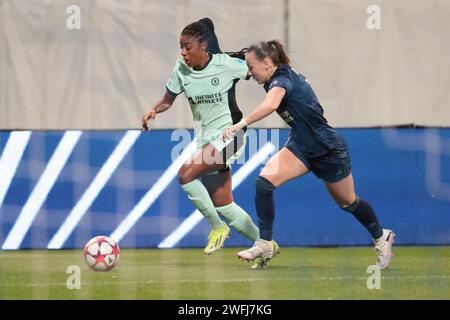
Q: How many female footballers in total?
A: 2